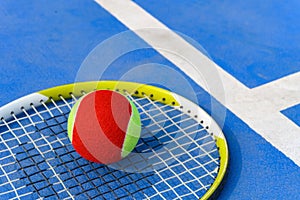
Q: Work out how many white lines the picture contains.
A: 2